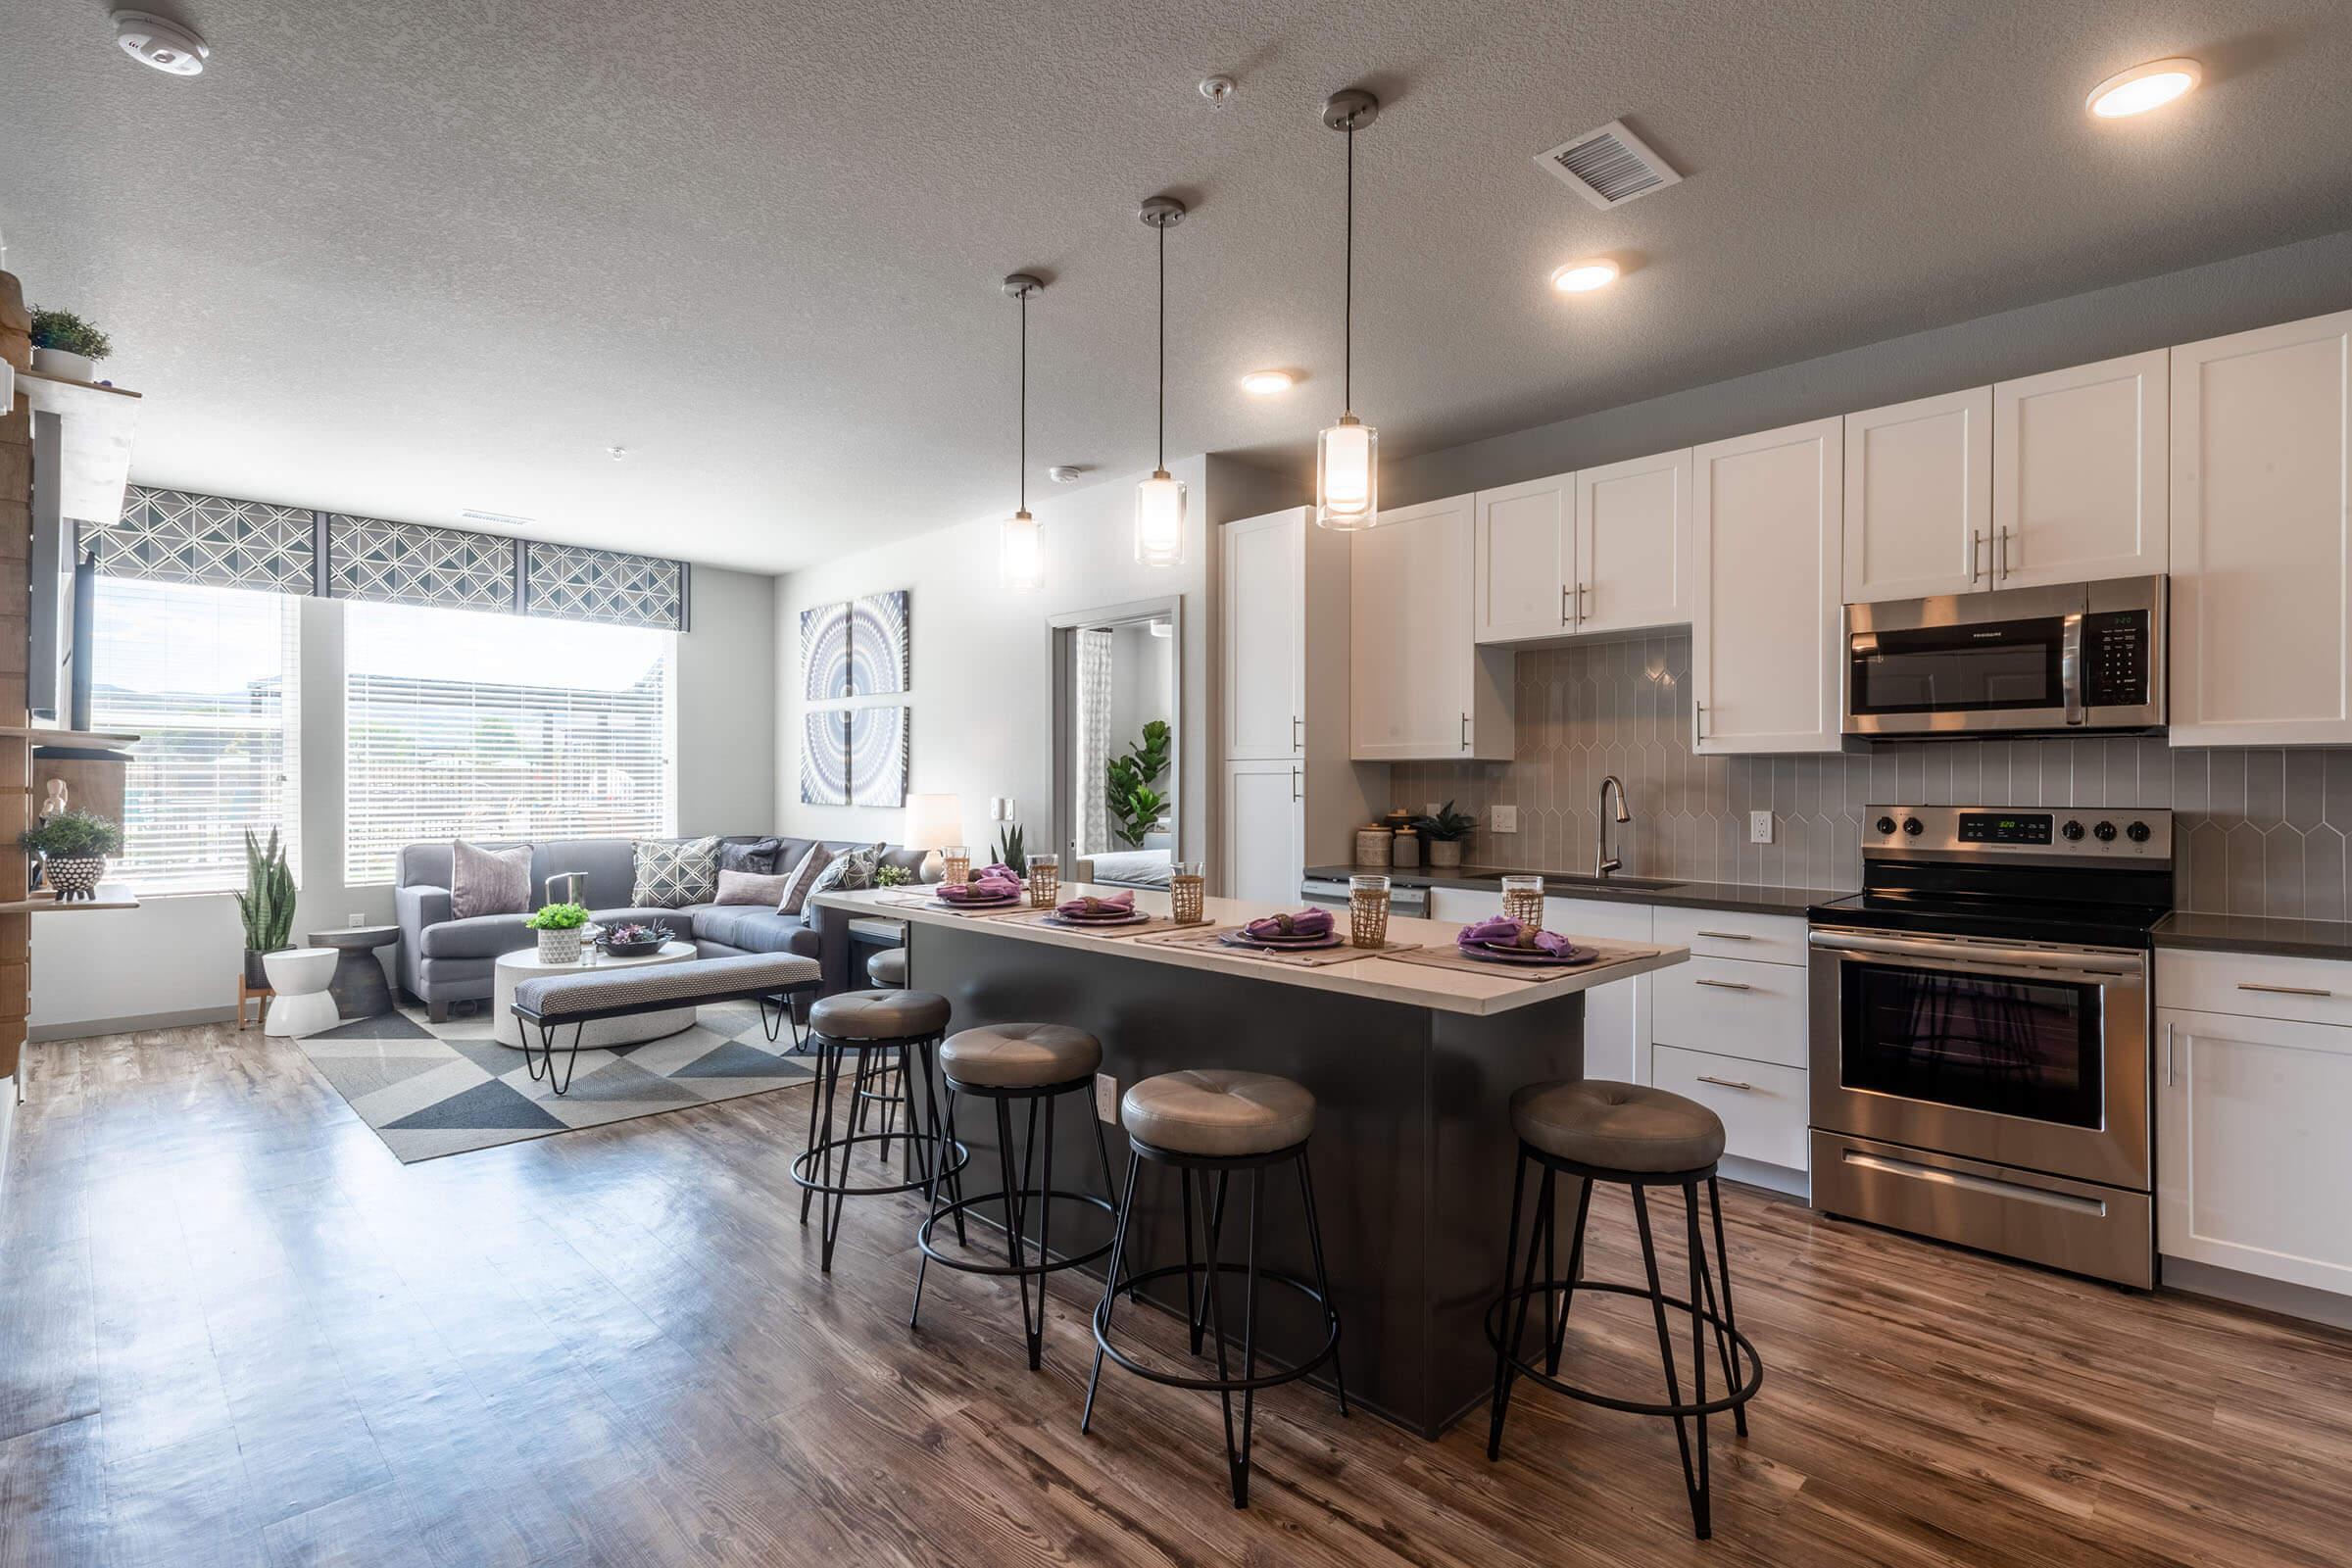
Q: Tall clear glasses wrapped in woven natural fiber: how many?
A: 5